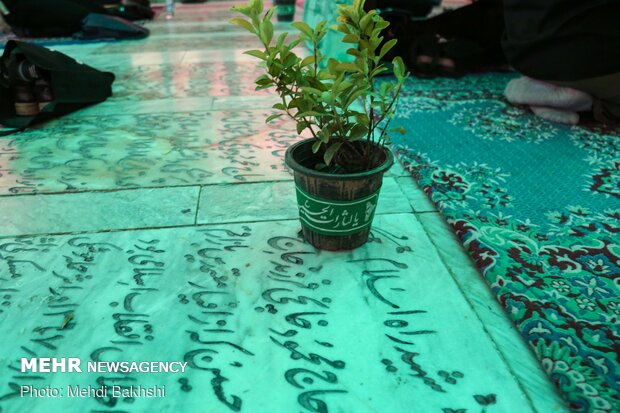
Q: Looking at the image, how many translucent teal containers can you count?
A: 1